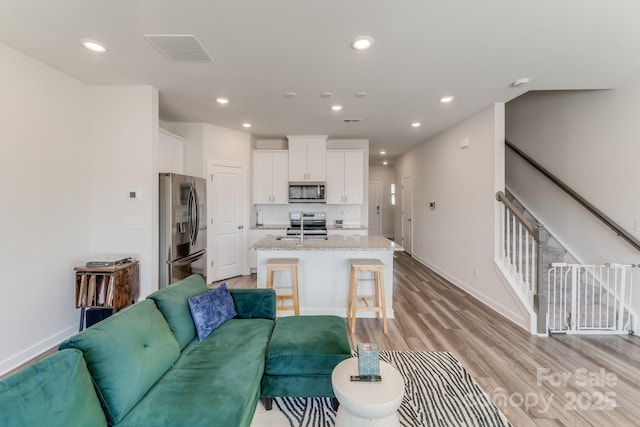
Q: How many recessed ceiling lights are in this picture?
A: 9